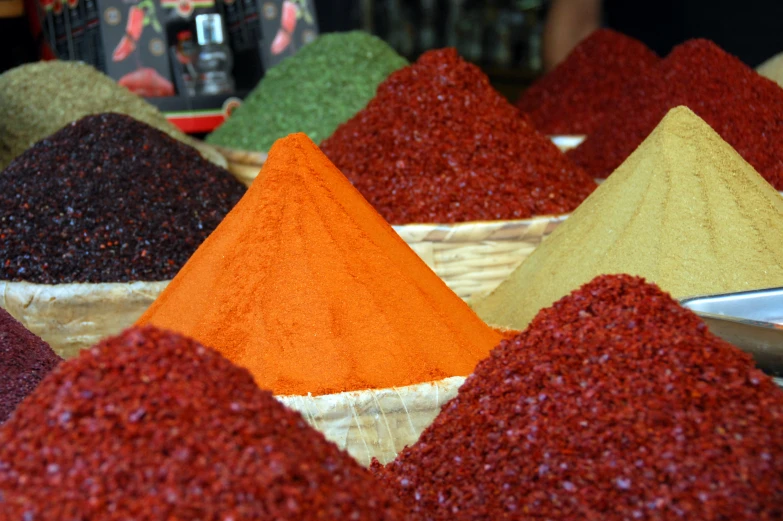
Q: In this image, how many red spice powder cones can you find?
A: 5